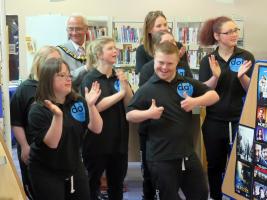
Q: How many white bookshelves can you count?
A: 3